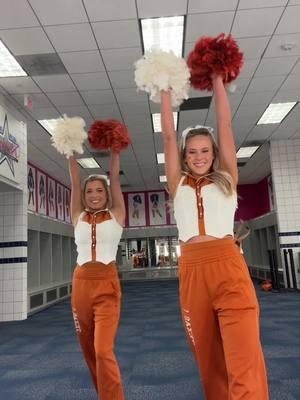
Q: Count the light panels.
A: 9